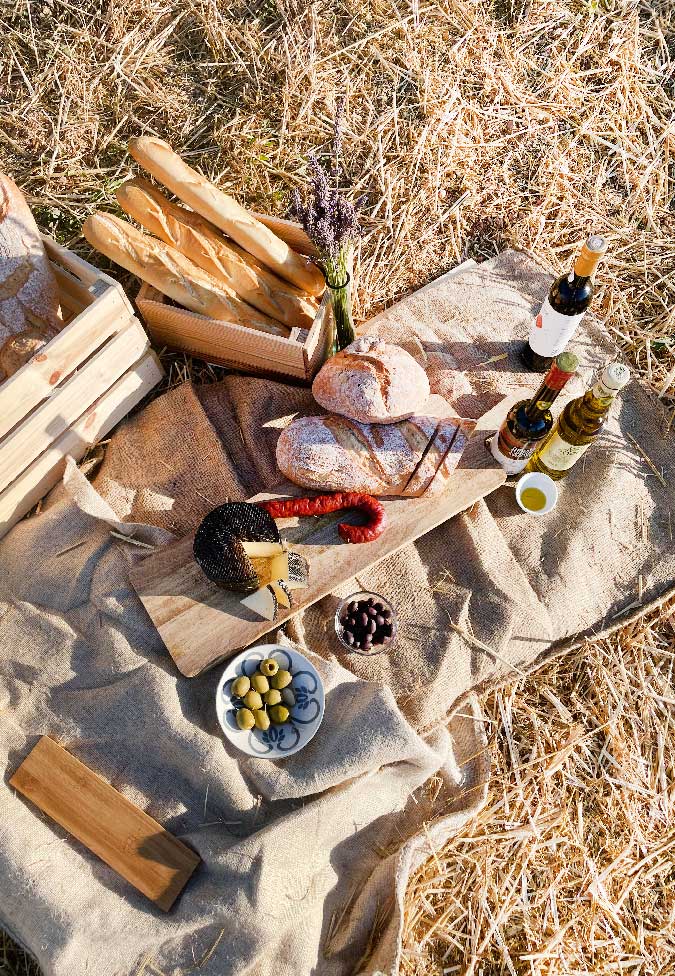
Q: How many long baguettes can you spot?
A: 3